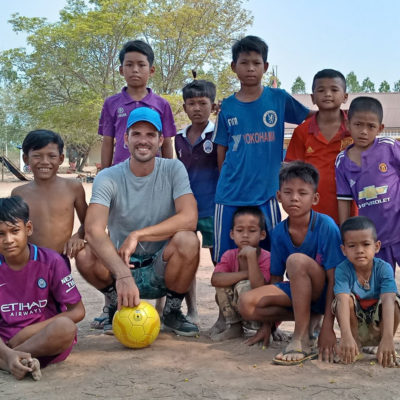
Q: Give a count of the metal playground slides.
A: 1